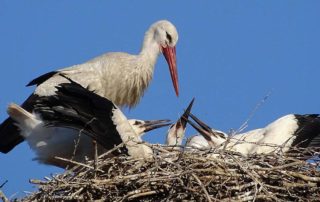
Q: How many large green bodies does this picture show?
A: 0